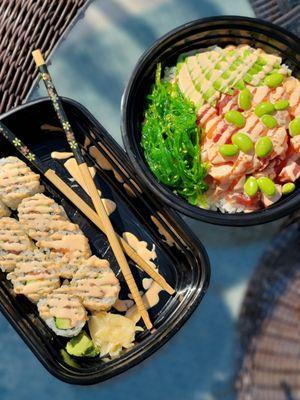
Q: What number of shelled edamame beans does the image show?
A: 13